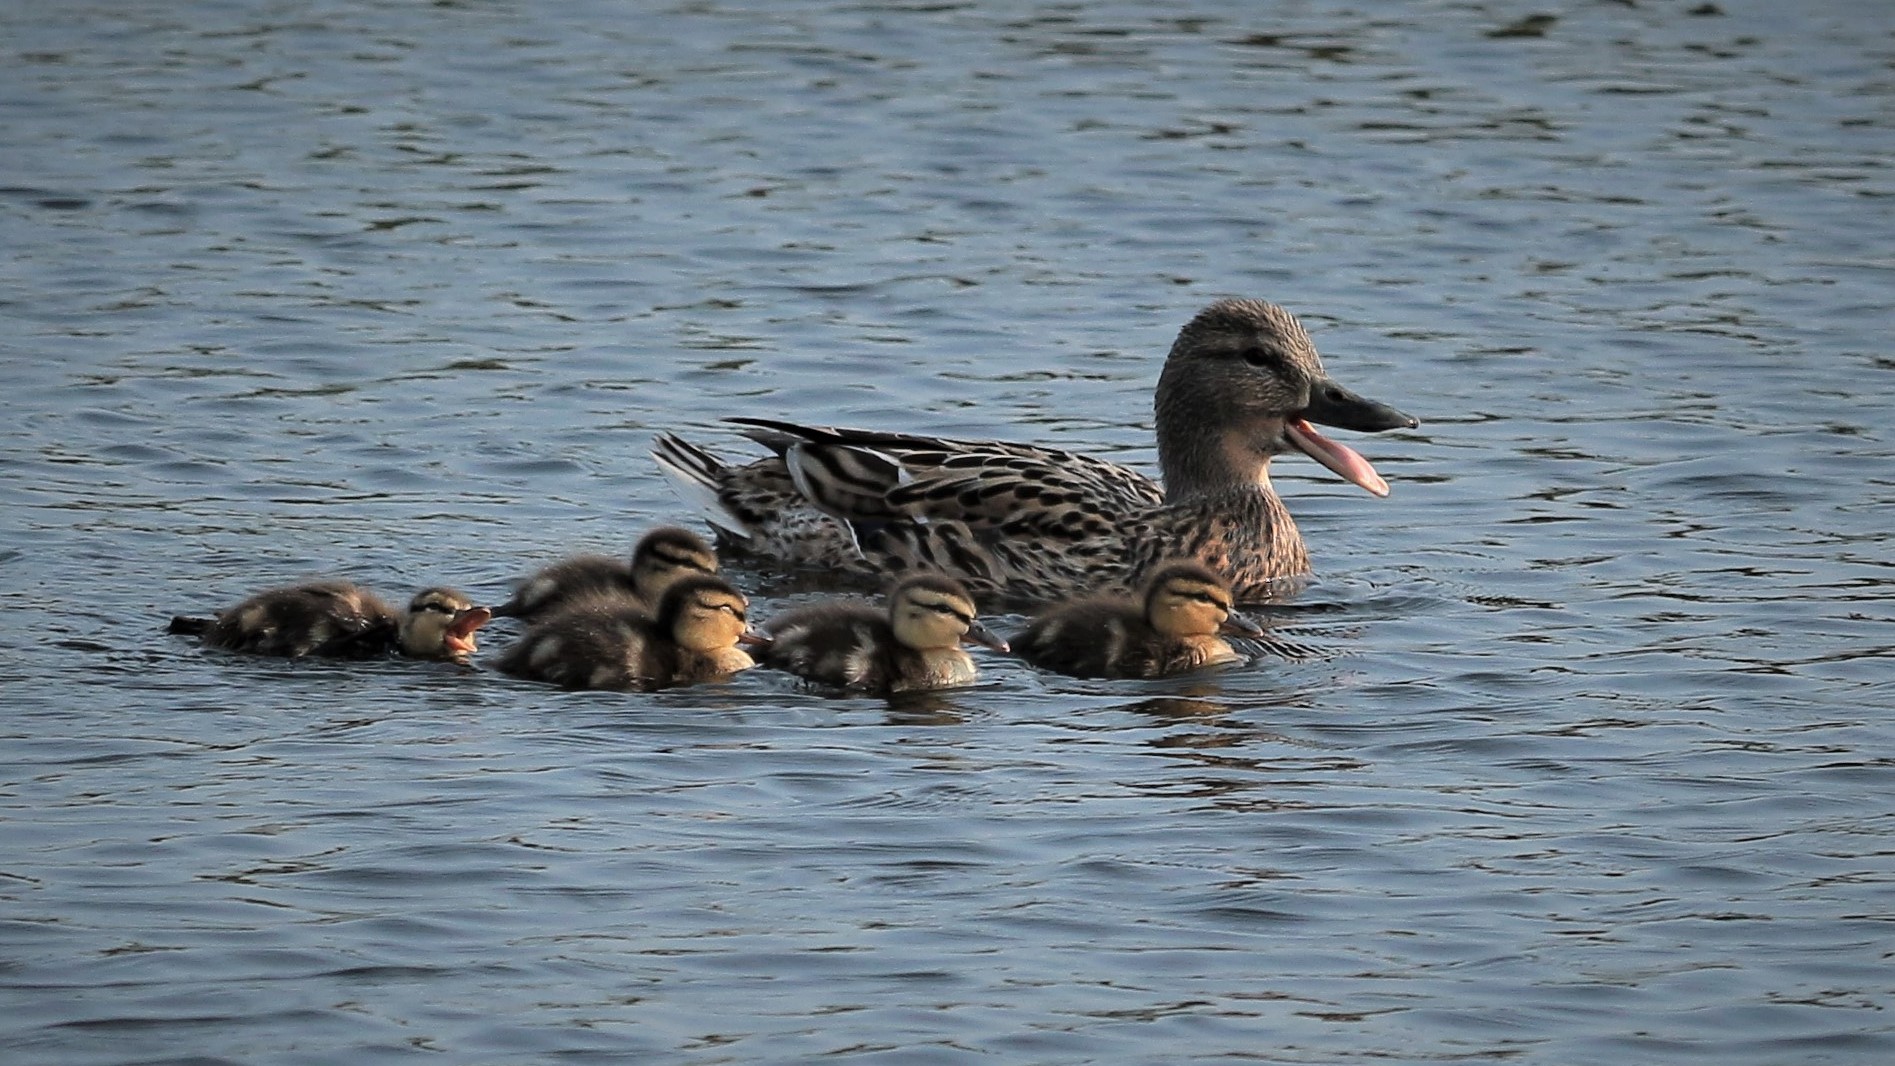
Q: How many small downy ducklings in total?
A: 5